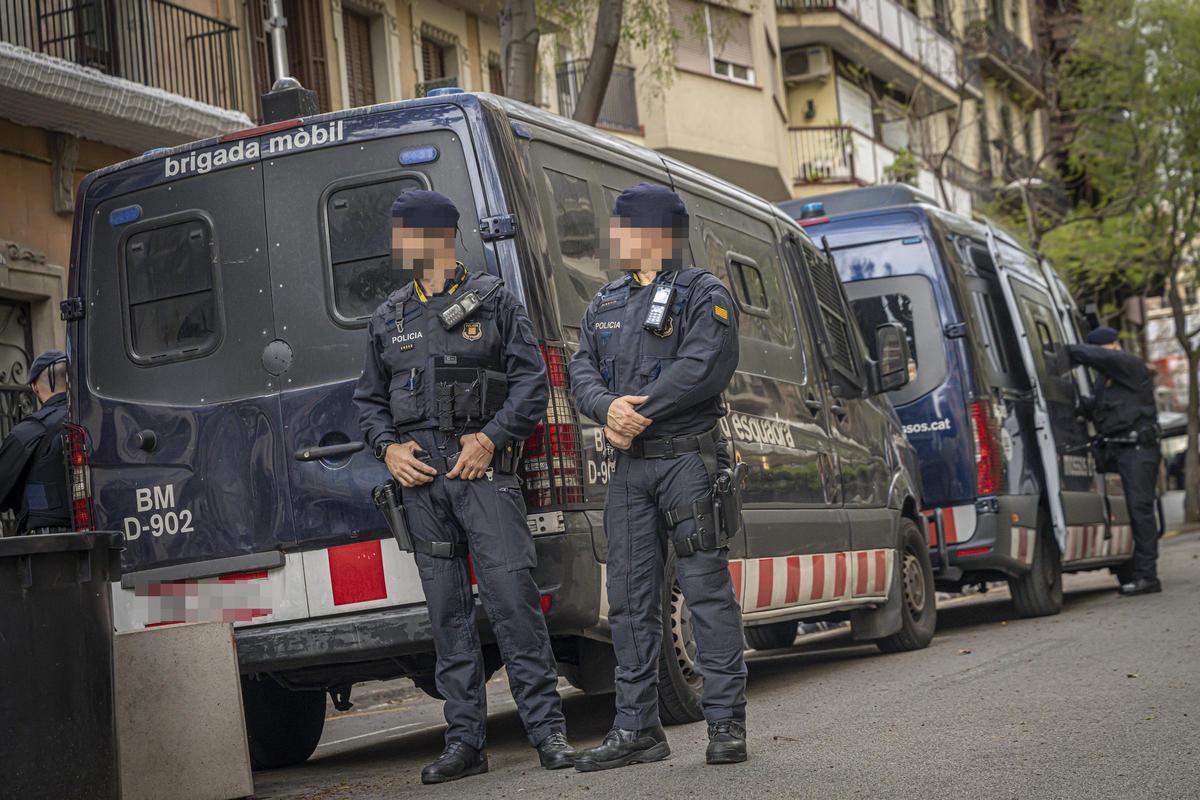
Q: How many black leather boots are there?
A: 5